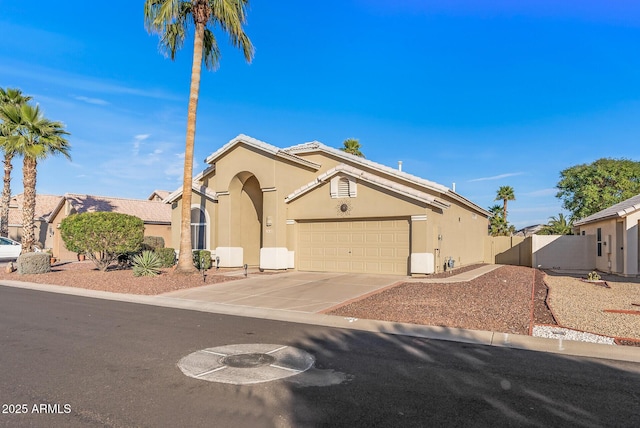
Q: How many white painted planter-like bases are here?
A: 3